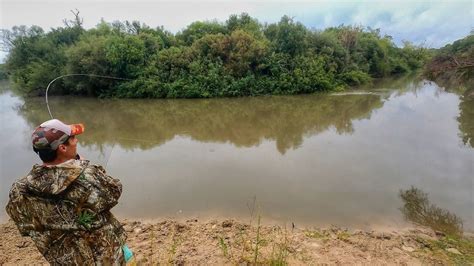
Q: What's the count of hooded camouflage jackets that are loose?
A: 1